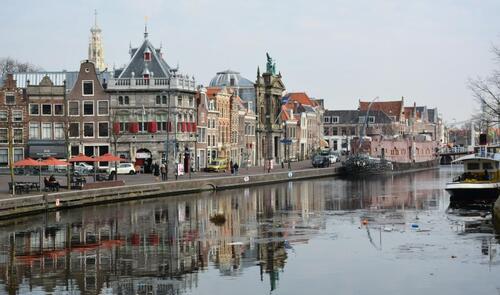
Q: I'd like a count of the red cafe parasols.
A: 4